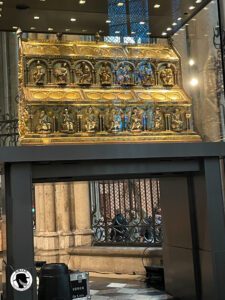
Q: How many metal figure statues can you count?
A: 14